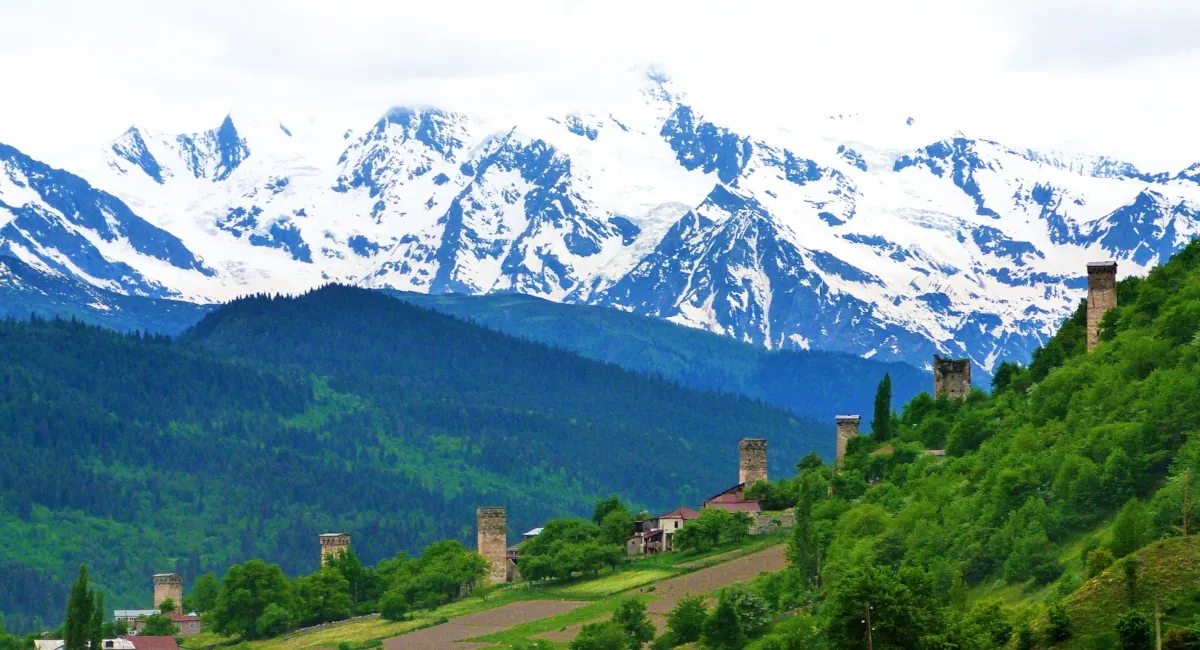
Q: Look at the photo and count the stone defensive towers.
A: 7